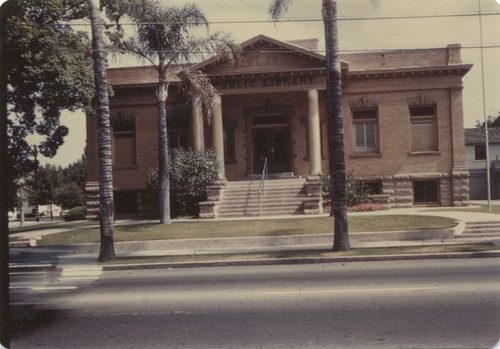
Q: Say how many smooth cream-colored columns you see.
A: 3